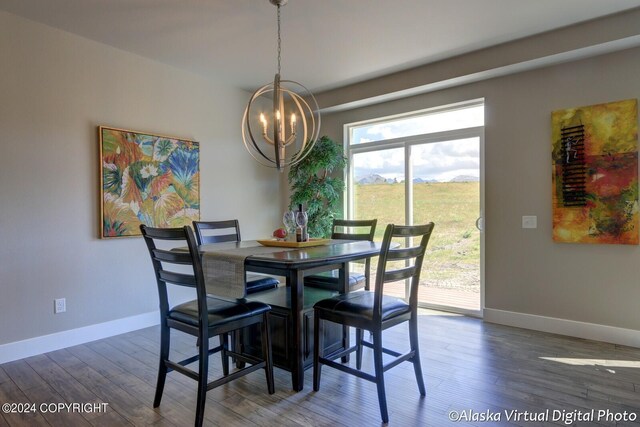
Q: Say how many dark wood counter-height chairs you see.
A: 4